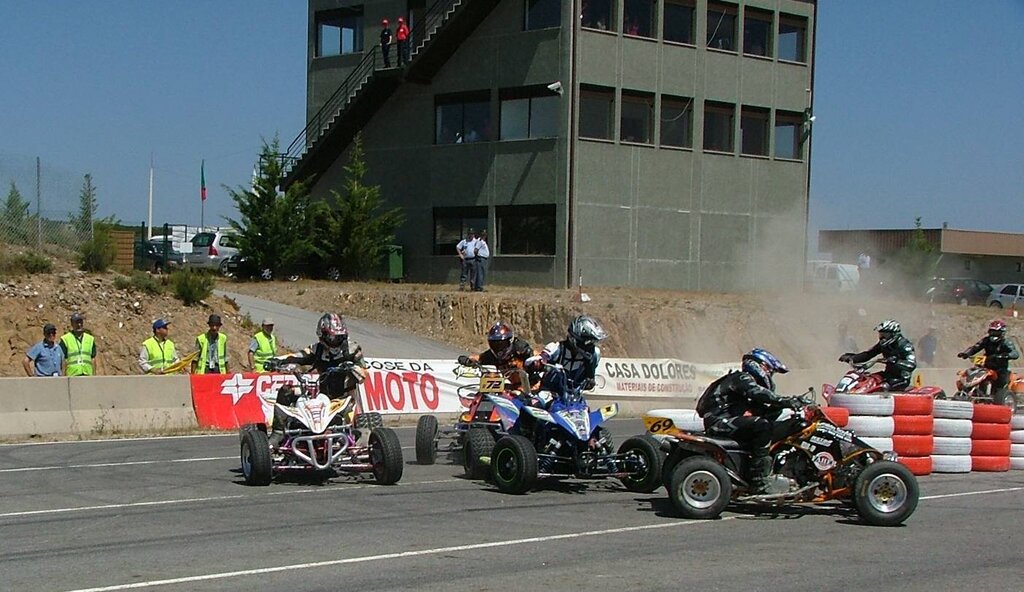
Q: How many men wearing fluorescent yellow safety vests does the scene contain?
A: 4